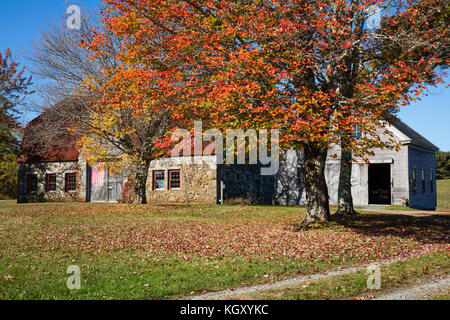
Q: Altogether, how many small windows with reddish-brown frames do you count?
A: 5